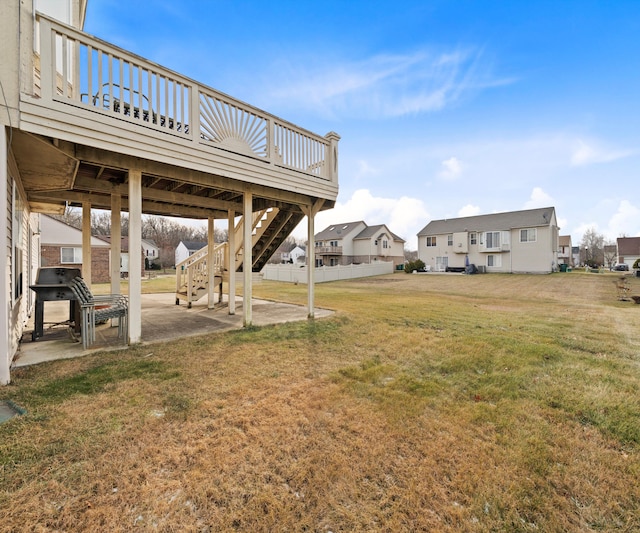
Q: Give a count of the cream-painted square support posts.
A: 7